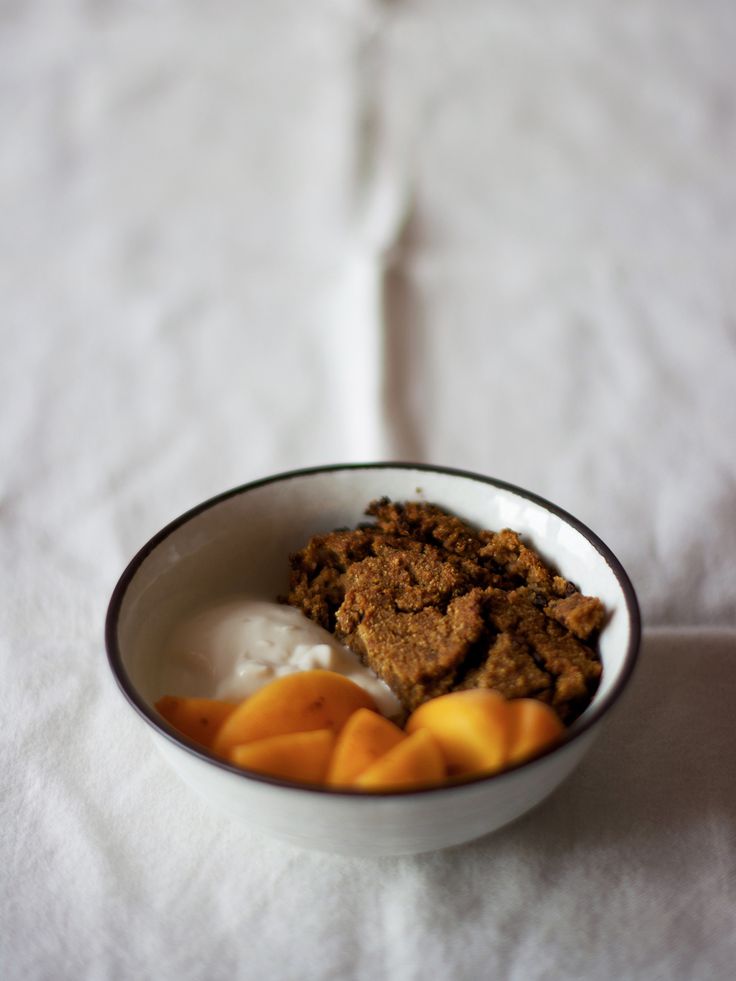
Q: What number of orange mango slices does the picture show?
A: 7